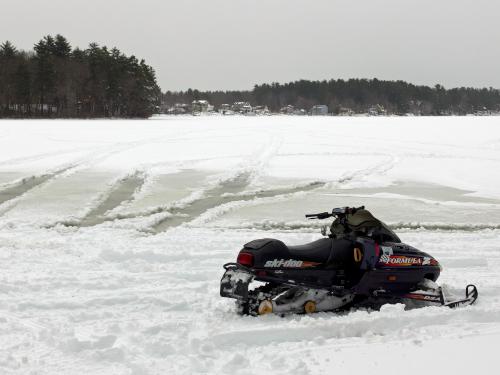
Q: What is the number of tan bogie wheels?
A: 2